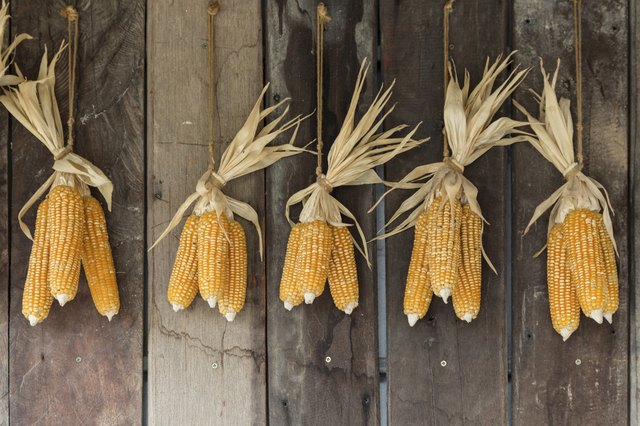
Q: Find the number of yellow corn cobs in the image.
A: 15